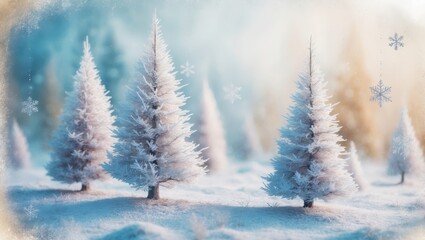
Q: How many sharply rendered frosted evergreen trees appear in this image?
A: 3